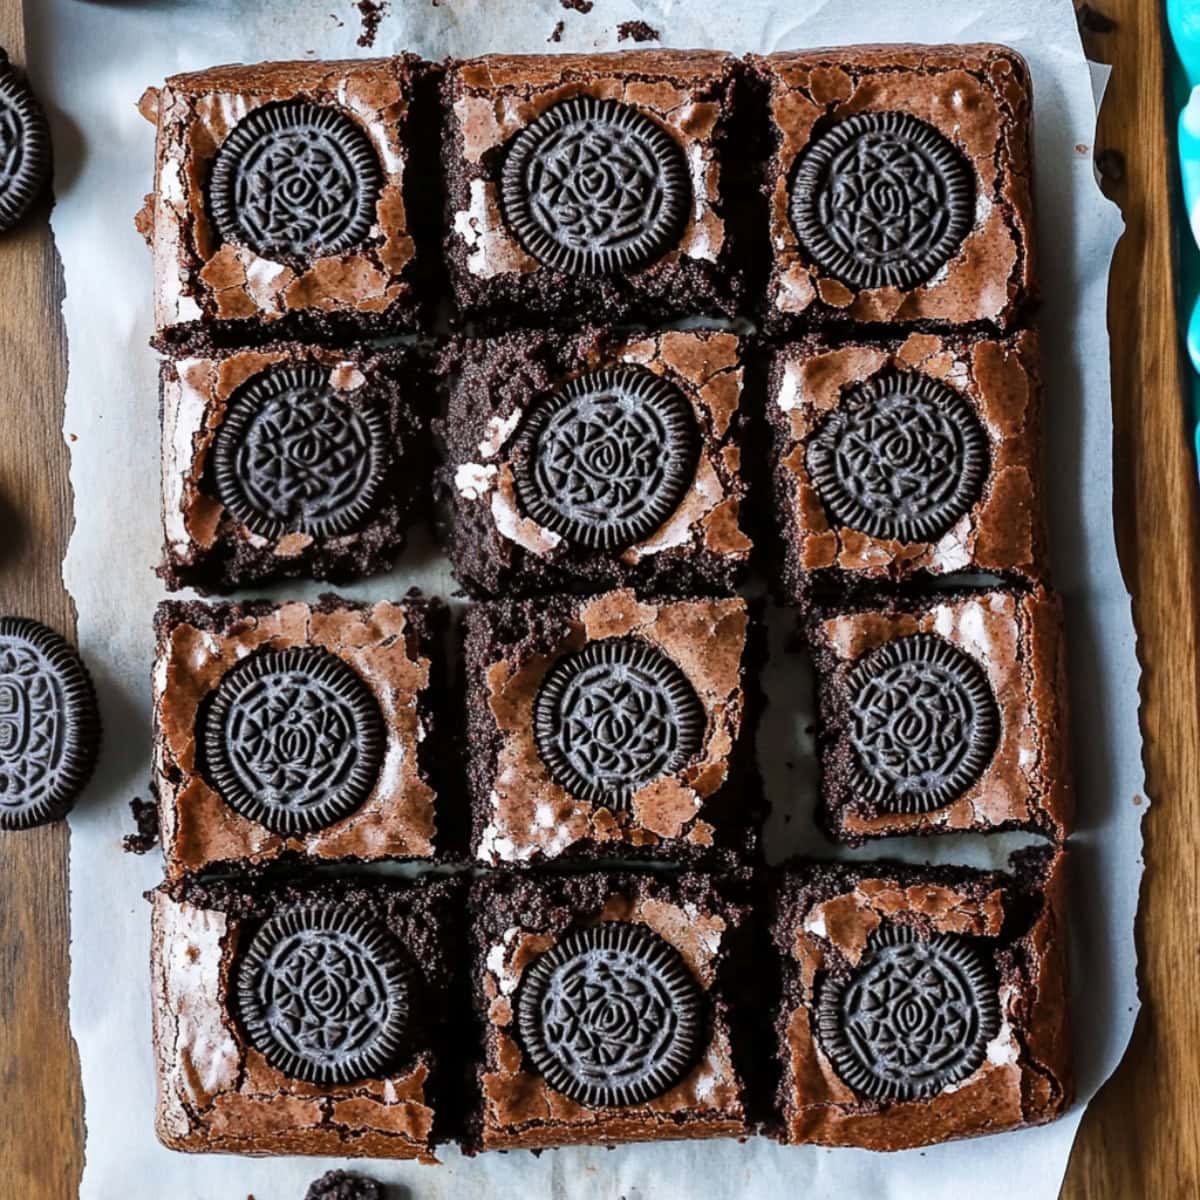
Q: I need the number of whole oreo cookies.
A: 12